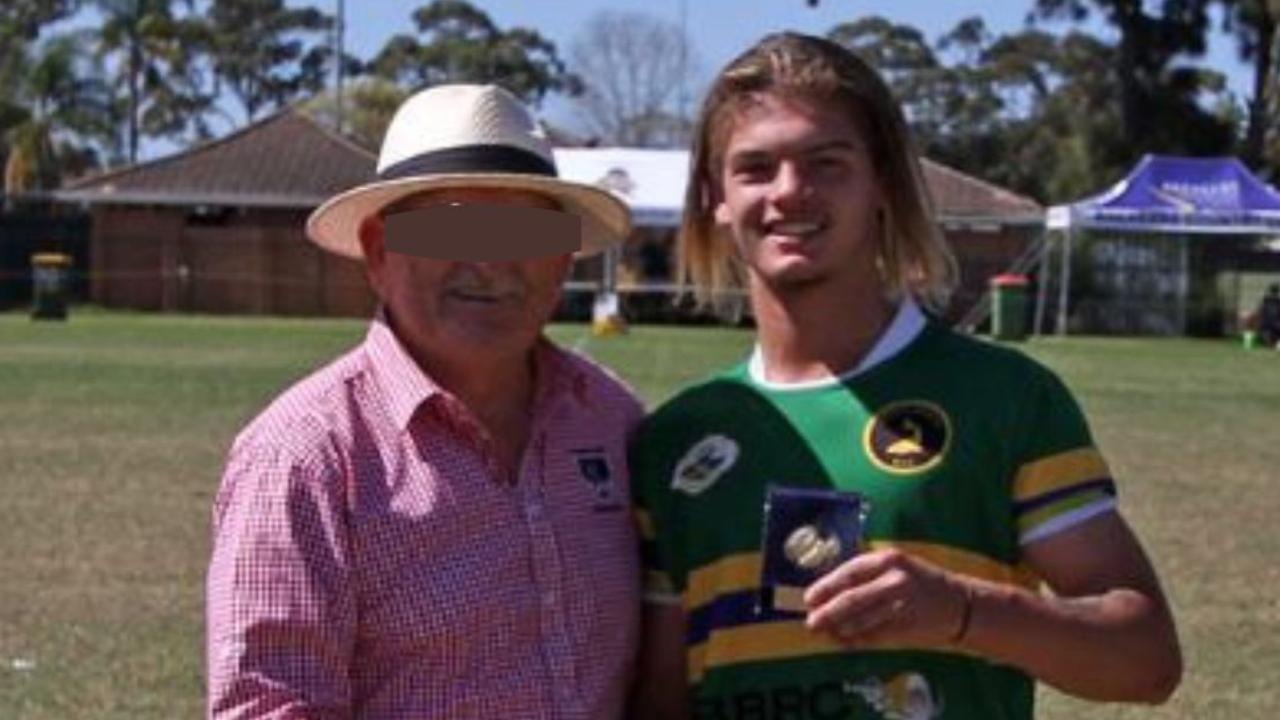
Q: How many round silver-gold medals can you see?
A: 1